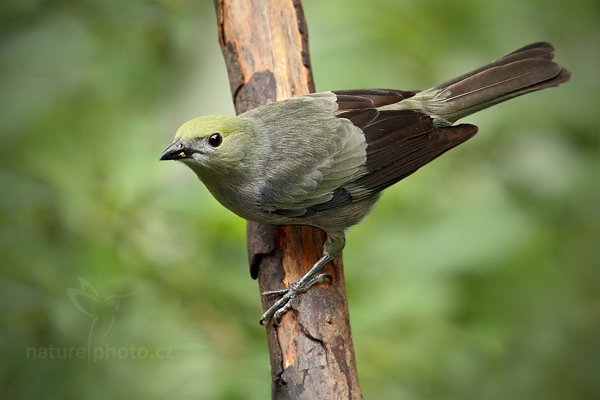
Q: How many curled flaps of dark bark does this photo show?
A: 1